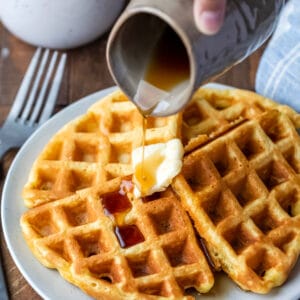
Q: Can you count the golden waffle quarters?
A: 4